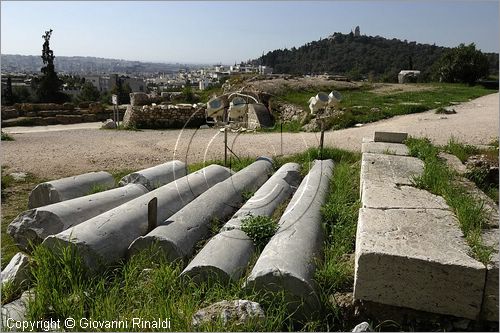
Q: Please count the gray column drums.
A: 7